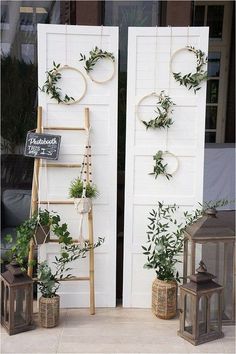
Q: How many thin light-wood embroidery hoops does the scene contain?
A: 5